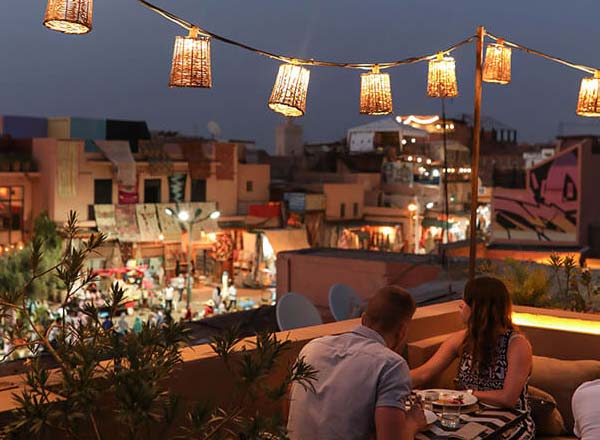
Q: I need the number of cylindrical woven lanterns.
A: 7